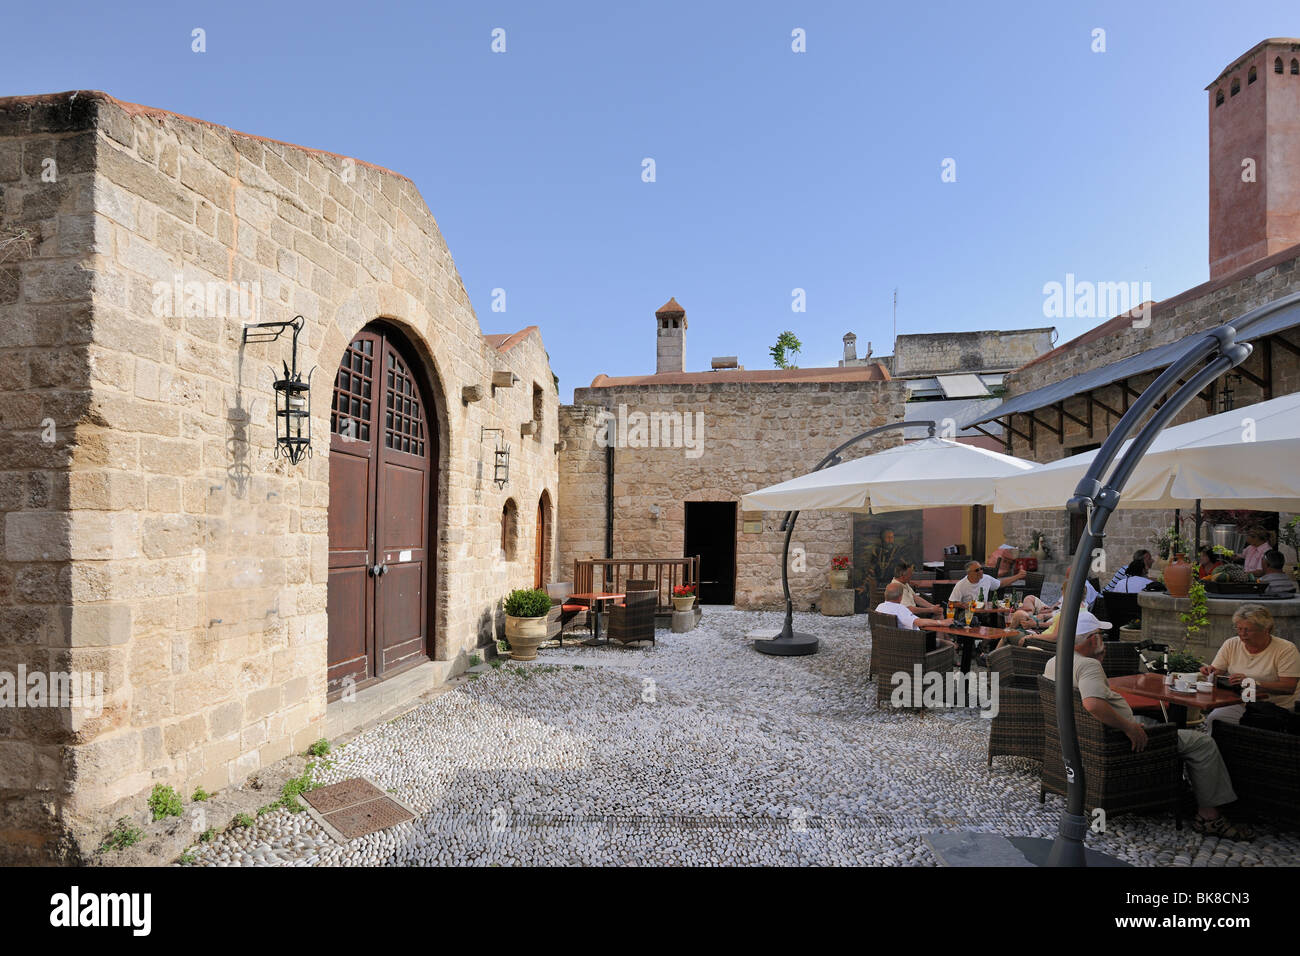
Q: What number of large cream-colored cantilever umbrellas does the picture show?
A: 2